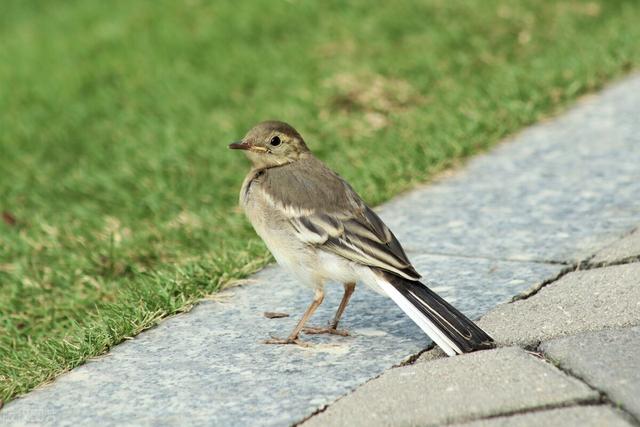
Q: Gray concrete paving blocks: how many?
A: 5